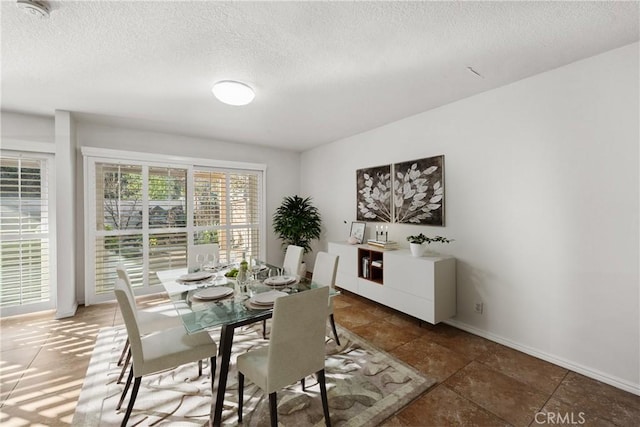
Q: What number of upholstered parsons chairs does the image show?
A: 6